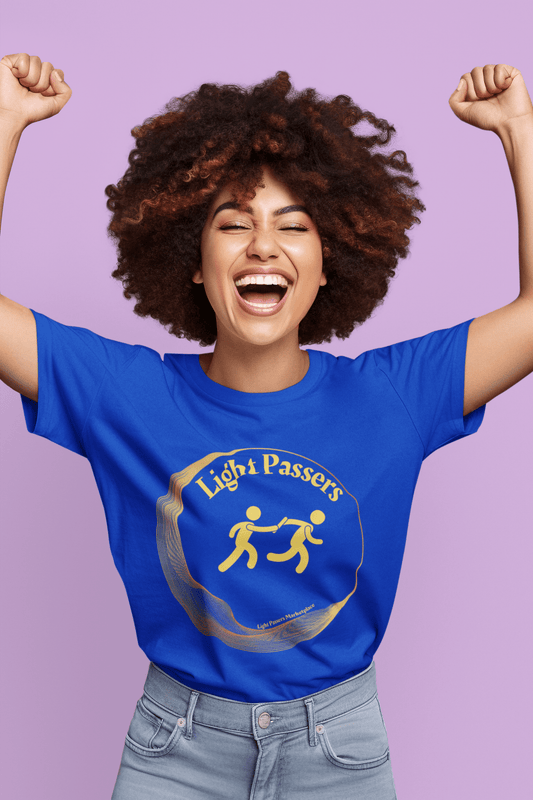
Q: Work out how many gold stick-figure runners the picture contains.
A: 2